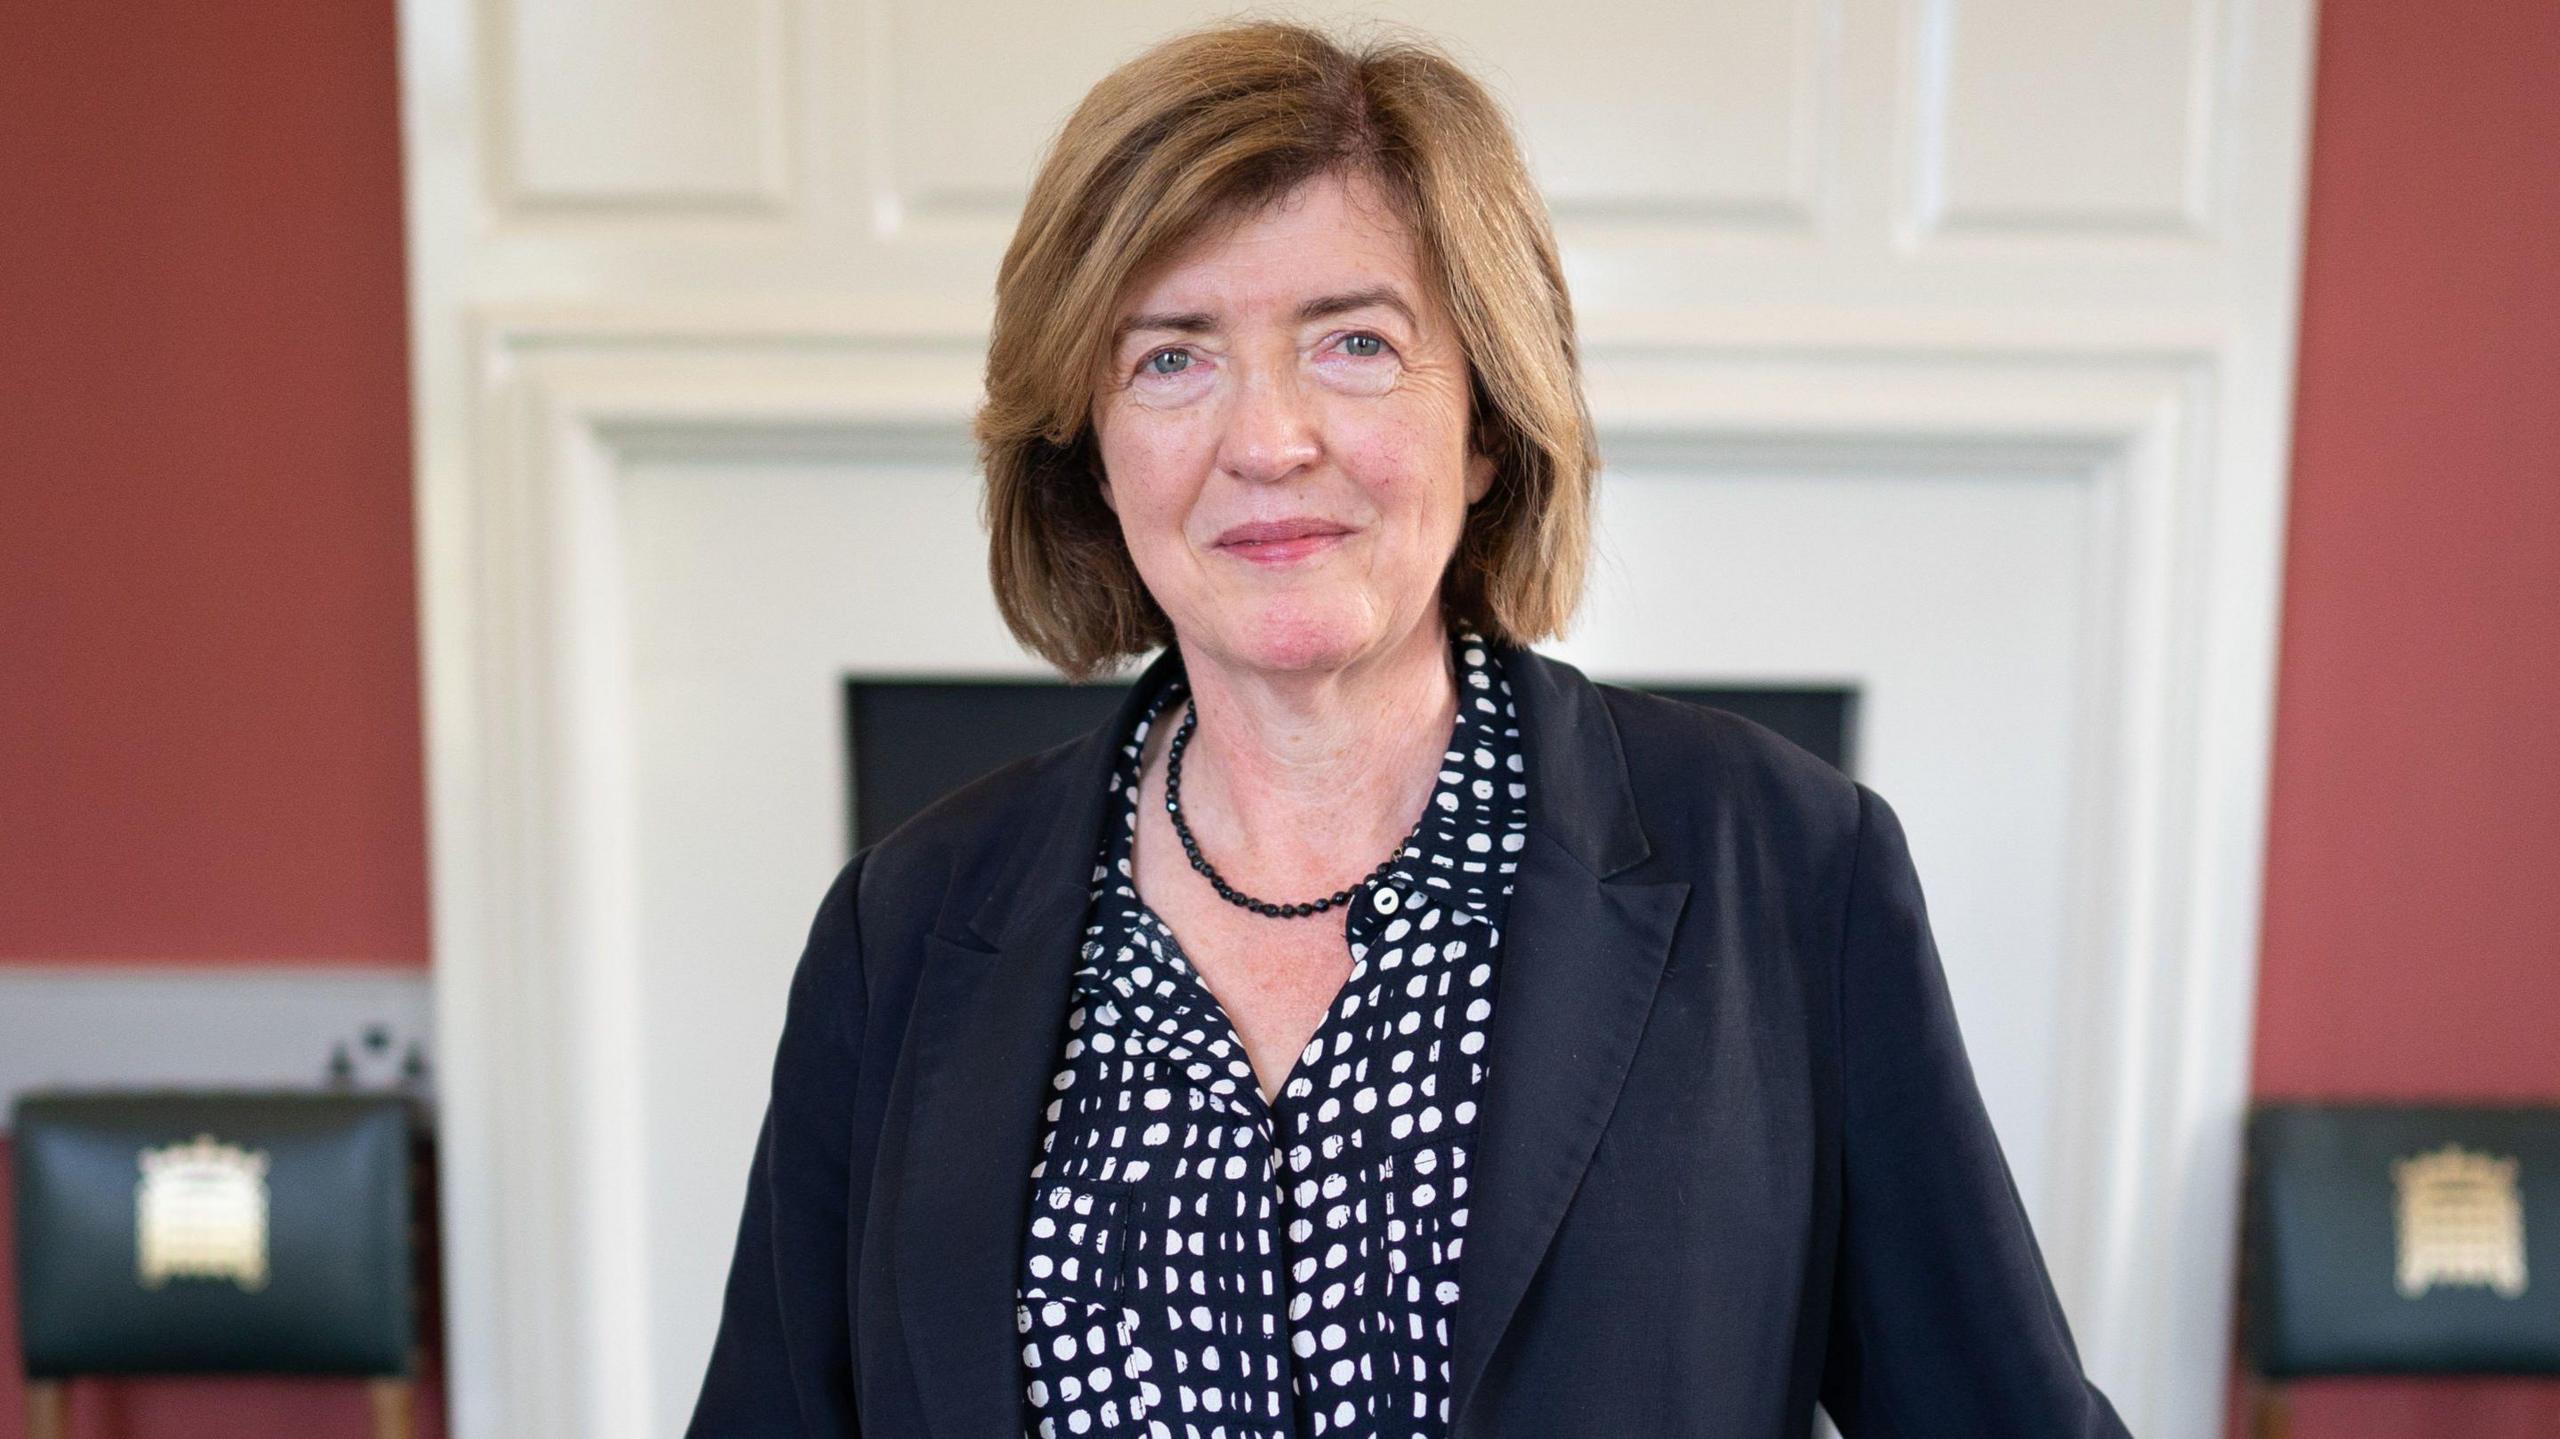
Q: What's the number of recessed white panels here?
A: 3